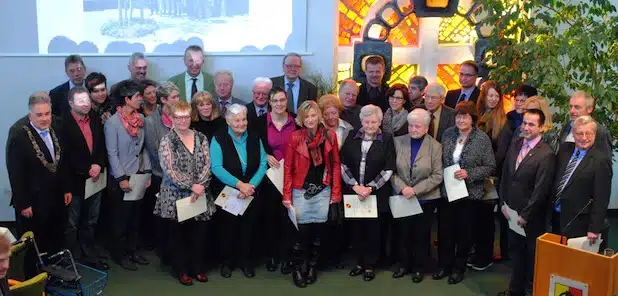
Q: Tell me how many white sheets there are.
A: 11